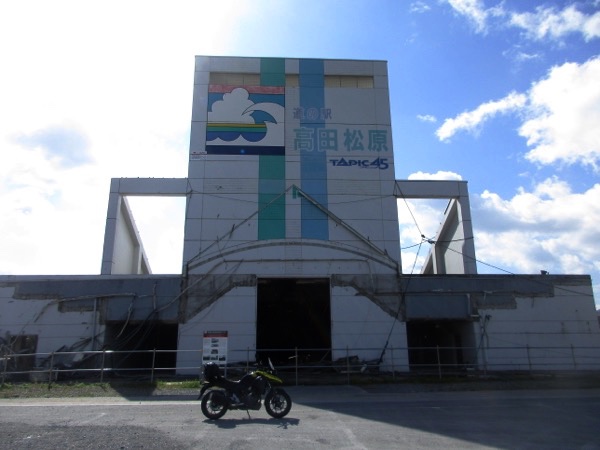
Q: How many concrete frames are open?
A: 2